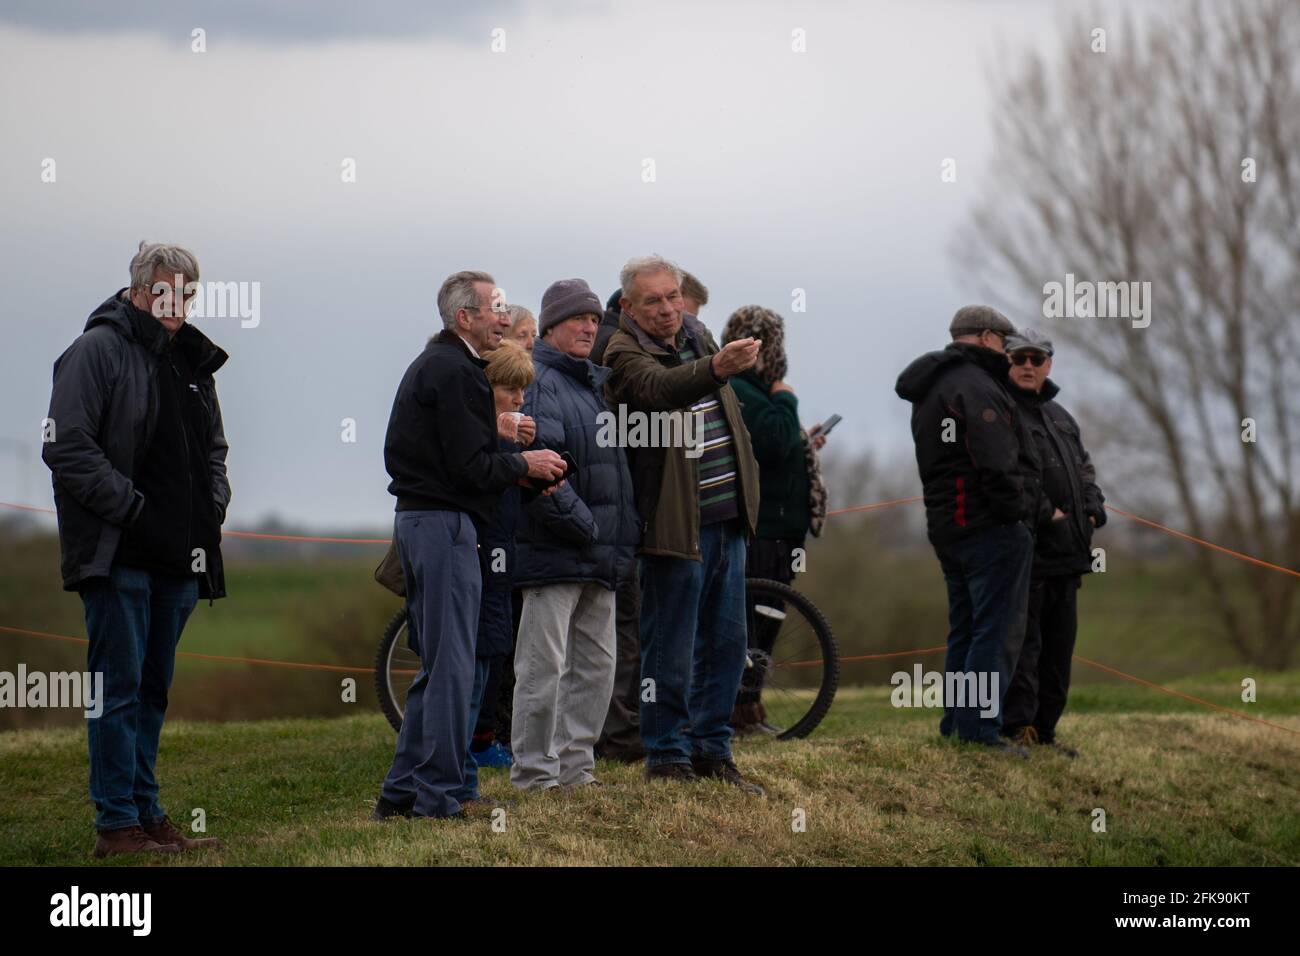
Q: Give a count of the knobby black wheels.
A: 2